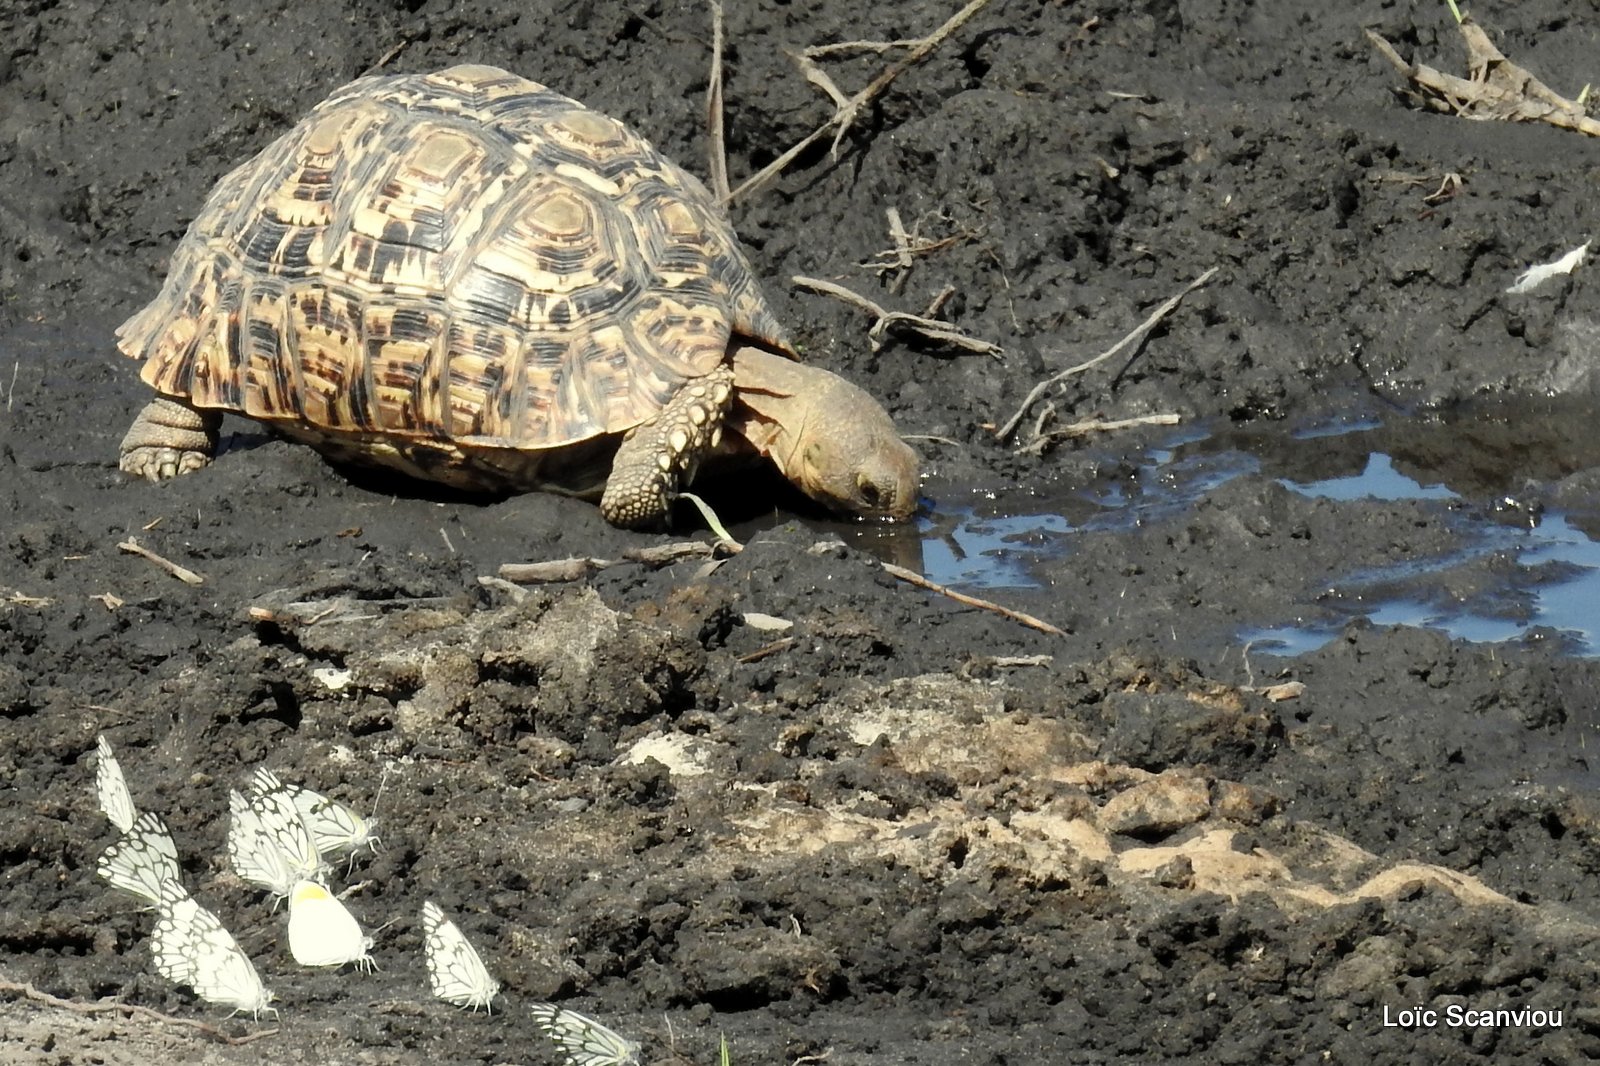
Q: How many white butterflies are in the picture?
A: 10